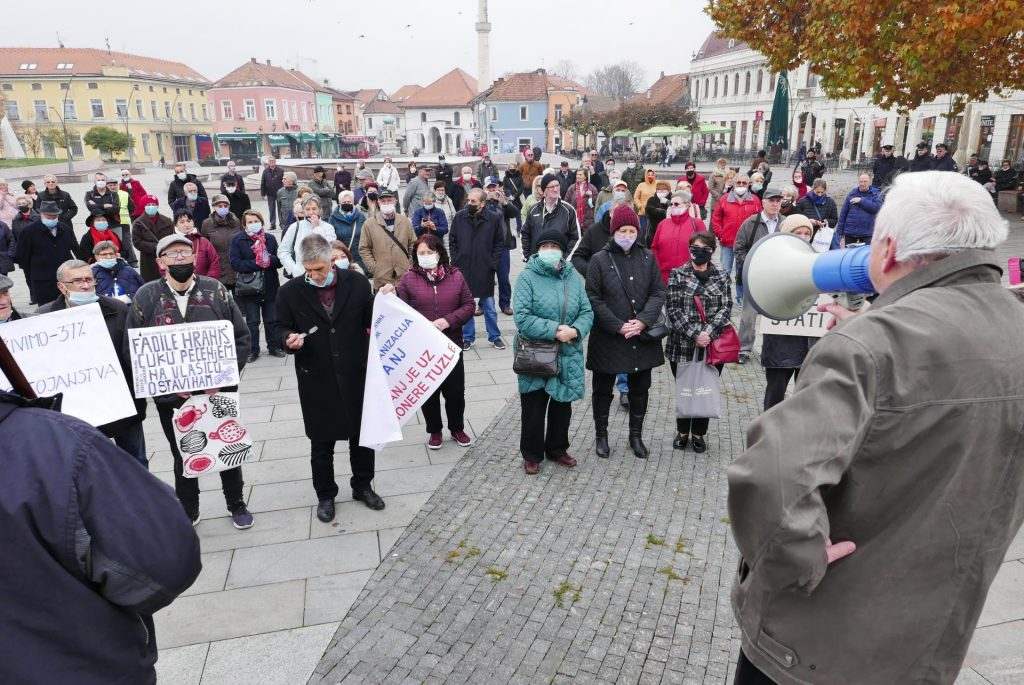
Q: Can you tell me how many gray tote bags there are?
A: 1